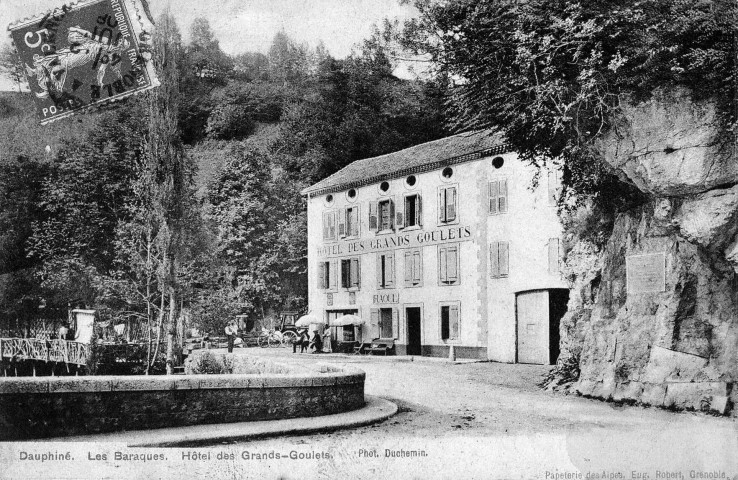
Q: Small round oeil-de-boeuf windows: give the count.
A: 6